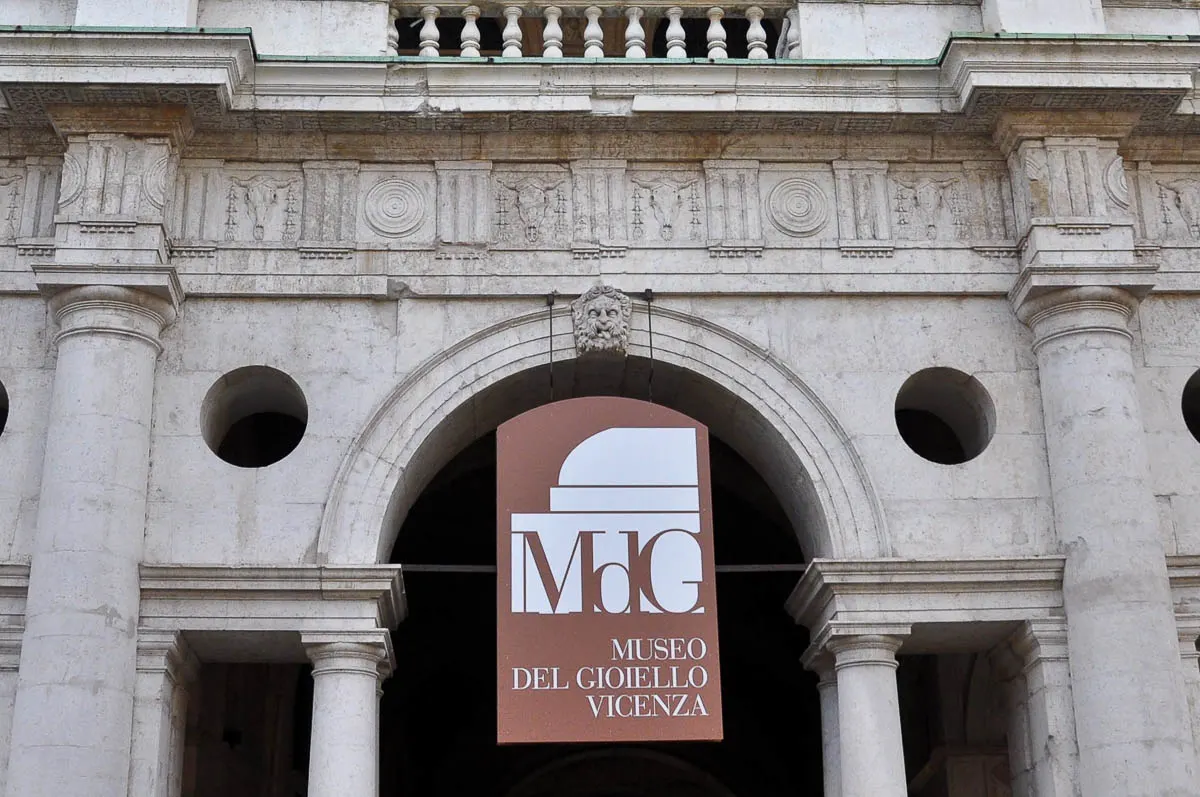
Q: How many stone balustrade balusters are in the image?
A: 11